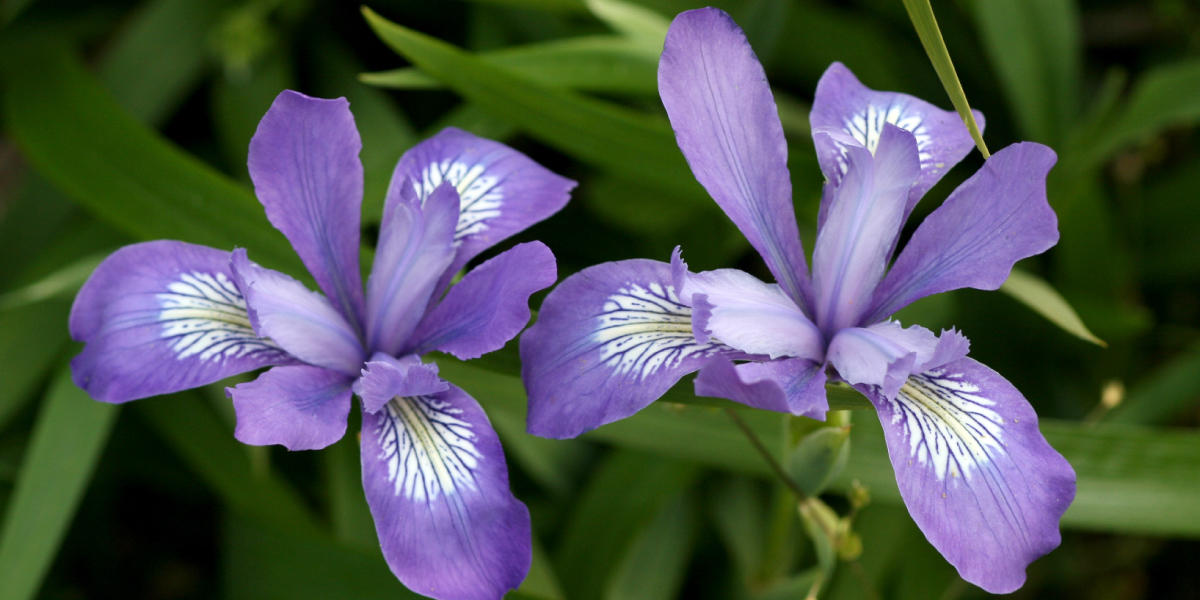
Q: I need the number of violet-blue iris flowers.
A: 2